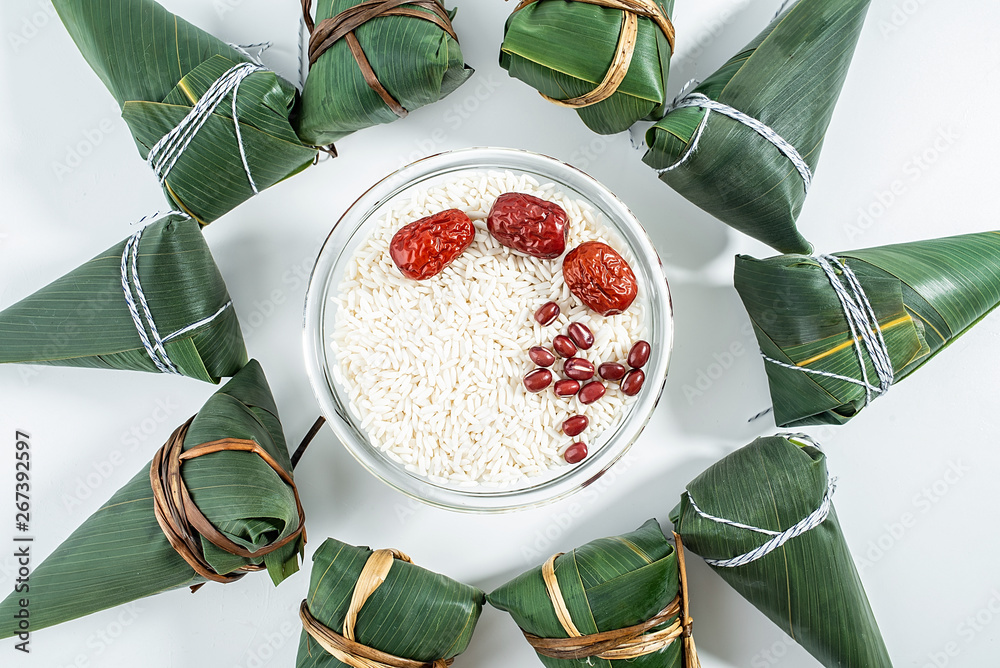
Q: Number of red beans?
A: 13